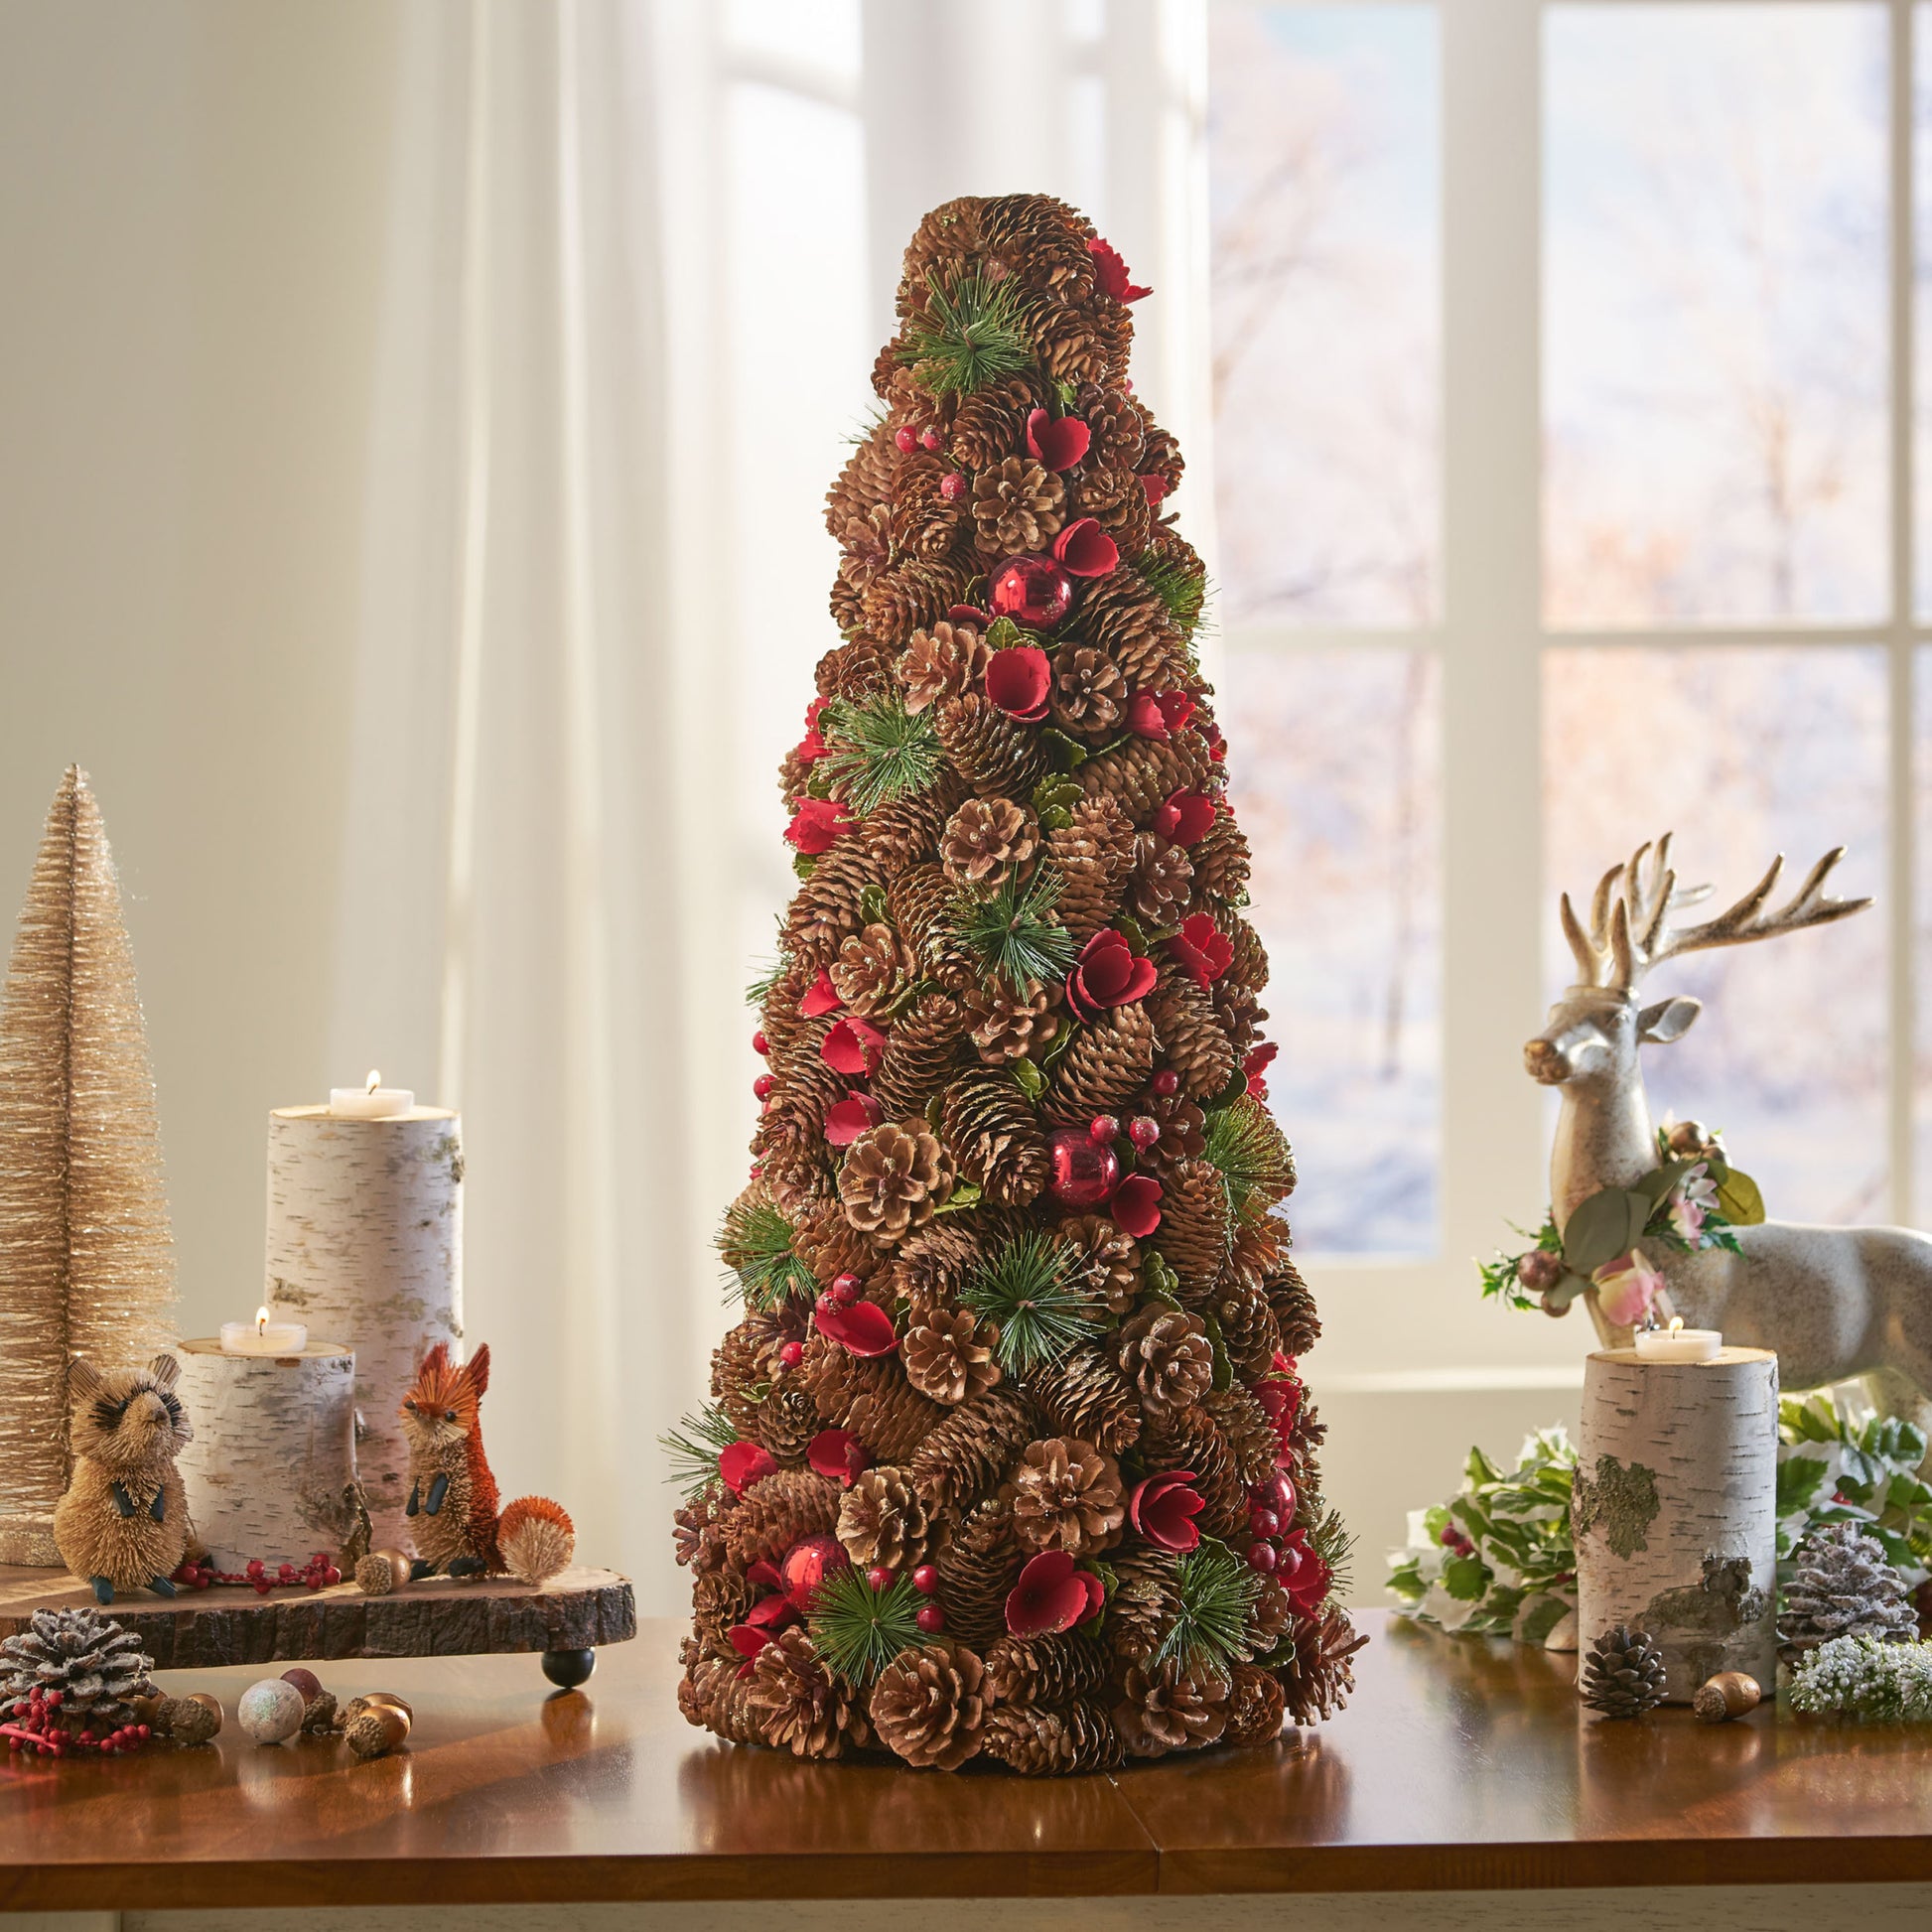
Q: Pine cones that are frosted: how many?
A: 2